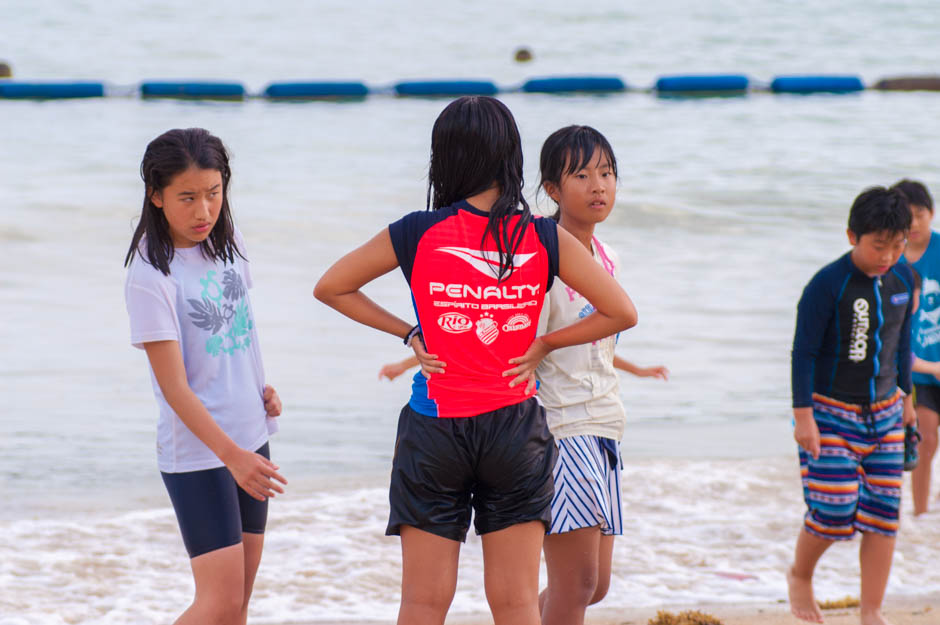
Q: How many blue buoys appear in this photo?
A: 7